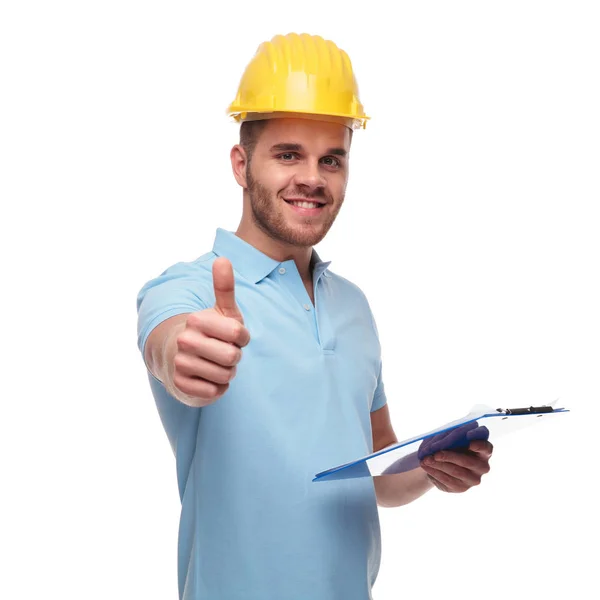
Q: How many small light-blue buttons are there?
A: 2